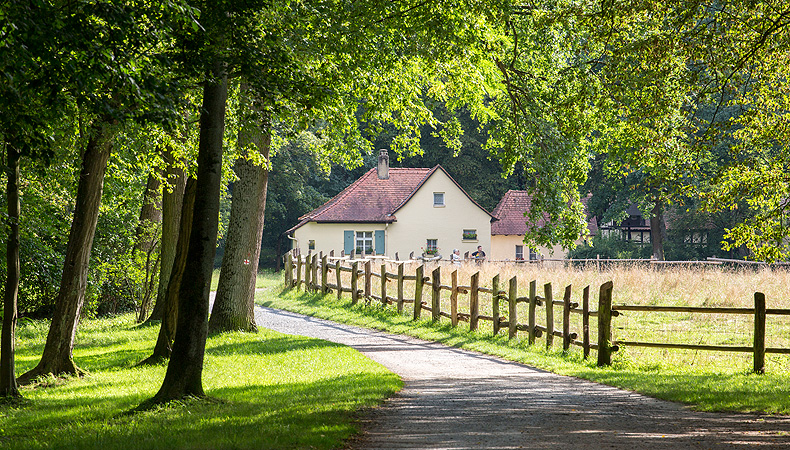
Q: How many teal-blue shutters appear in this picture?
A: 2